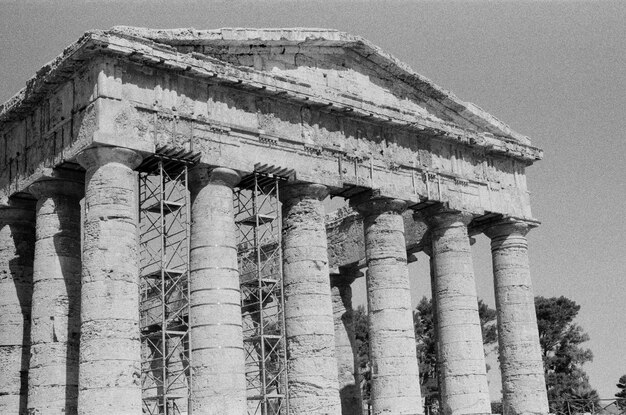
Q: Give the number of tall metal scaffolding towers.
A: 2